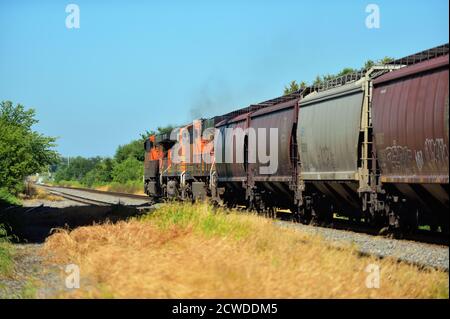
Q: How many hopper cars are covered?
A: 4